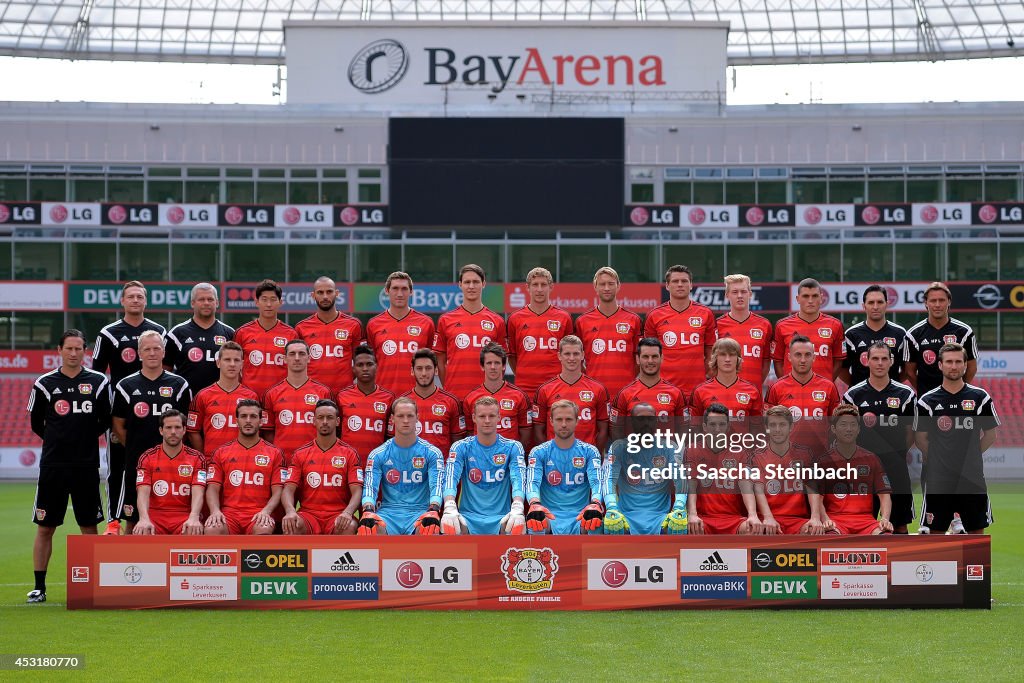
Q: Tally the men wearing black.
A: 8